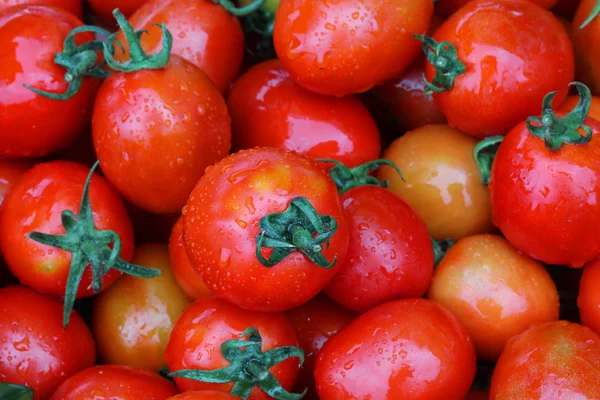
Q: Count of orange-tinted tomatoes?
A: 3